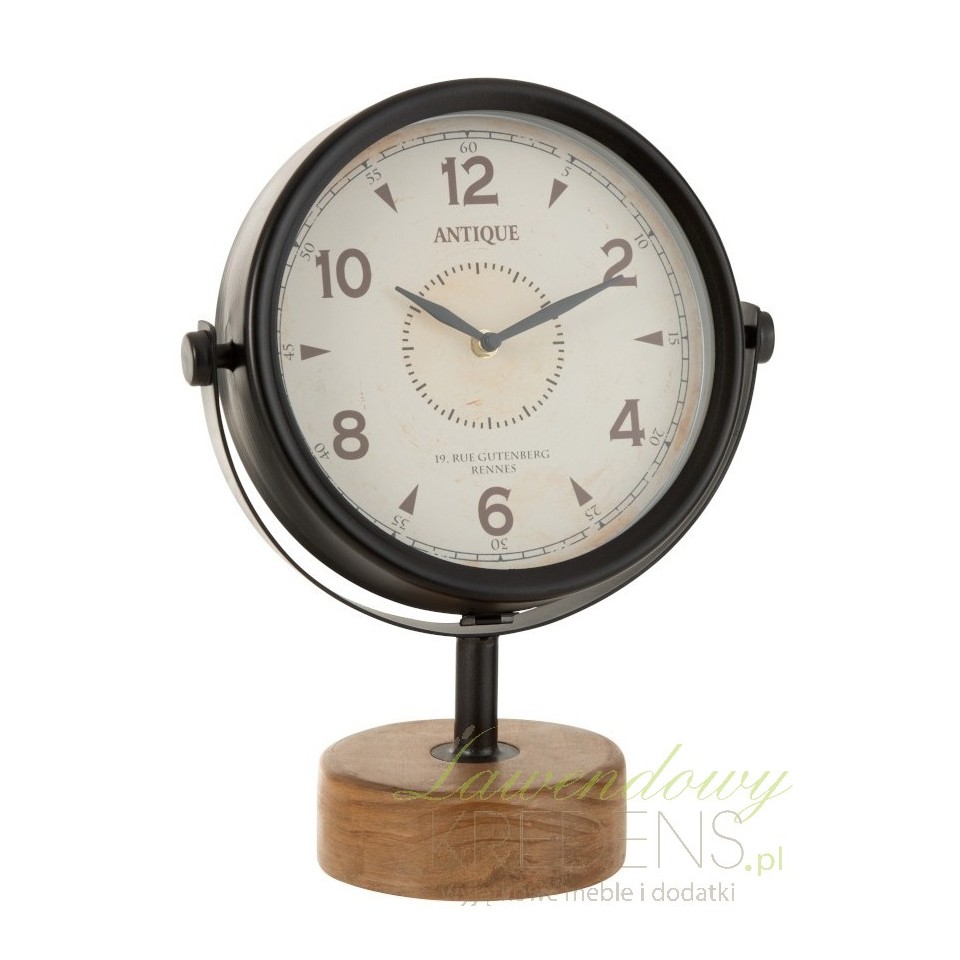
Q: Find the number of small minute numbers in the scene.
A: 12